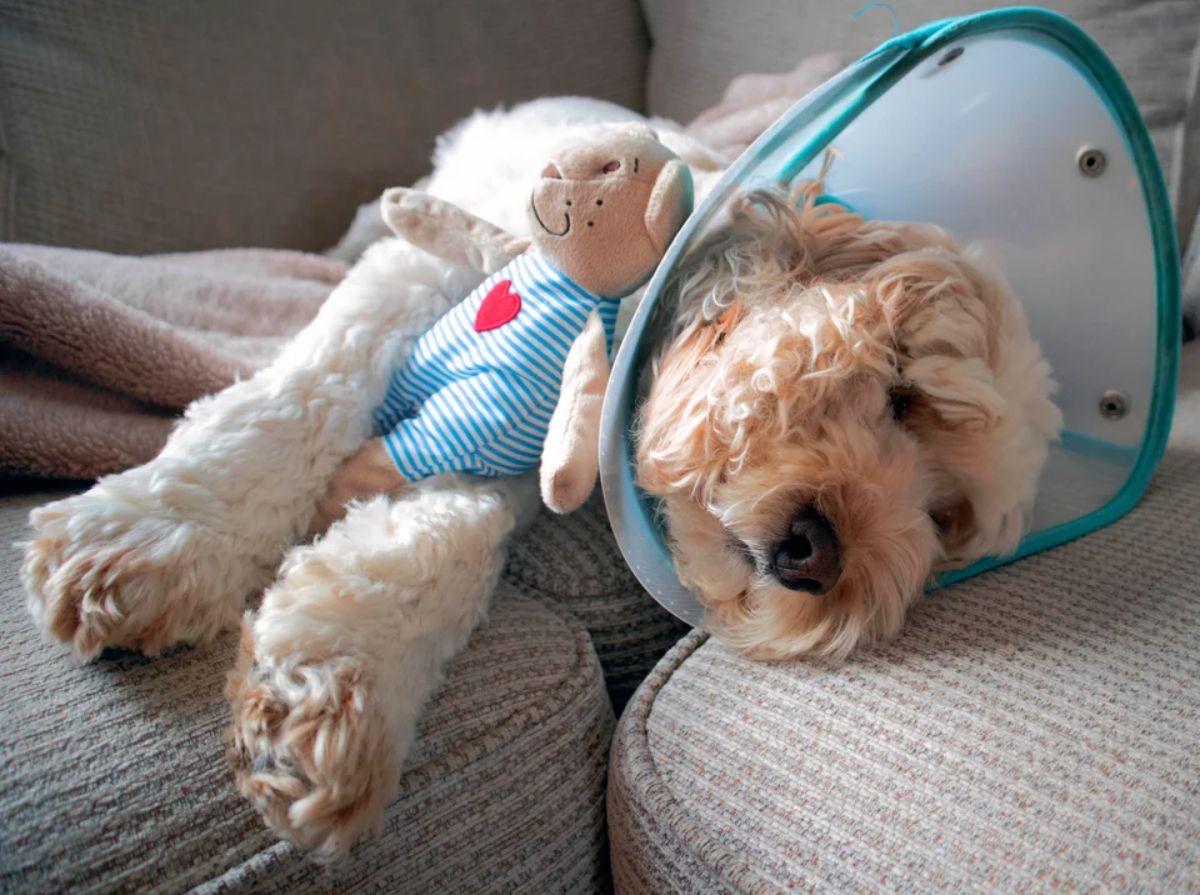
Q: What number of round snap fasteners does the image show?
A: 3